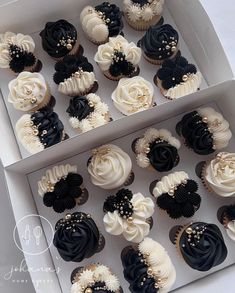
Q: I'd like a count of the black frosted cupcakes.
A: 4